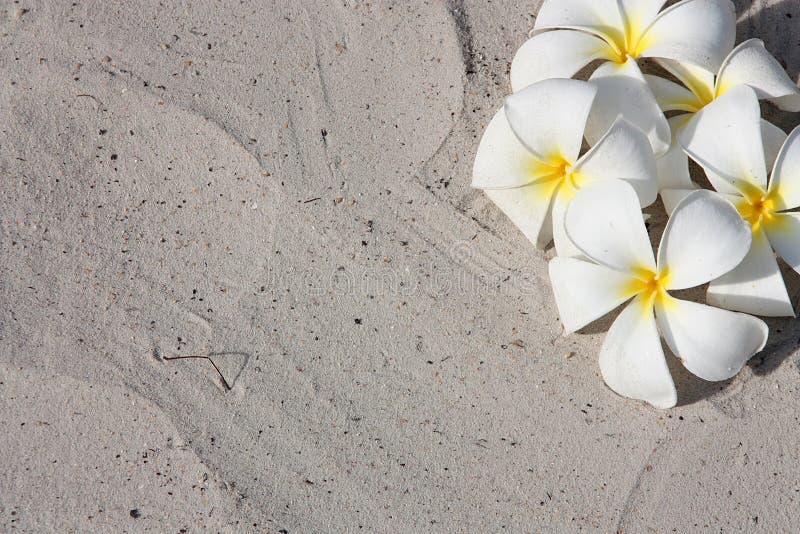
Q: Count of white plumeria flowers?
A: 5